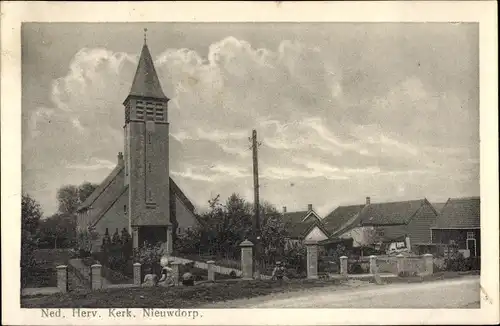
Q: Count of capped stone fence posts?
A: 11